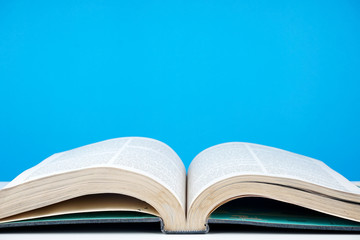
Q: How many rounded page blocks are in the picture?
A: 2